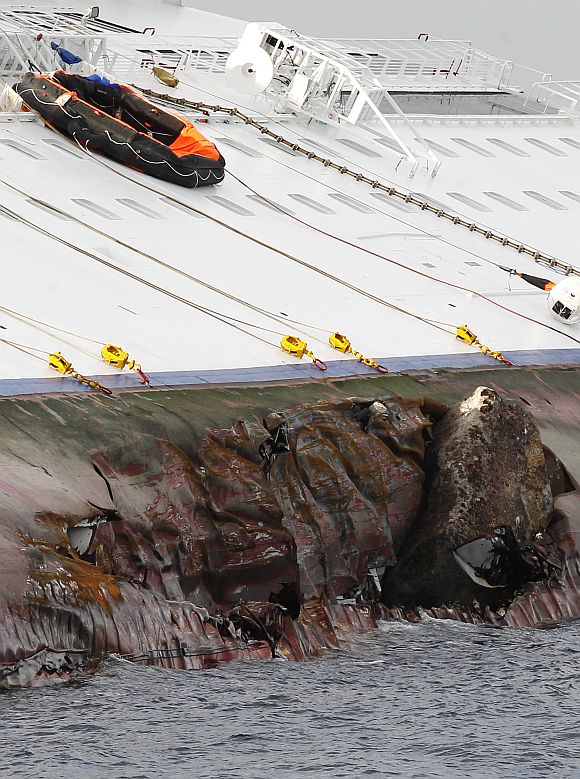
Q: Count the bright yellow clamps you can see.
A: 5